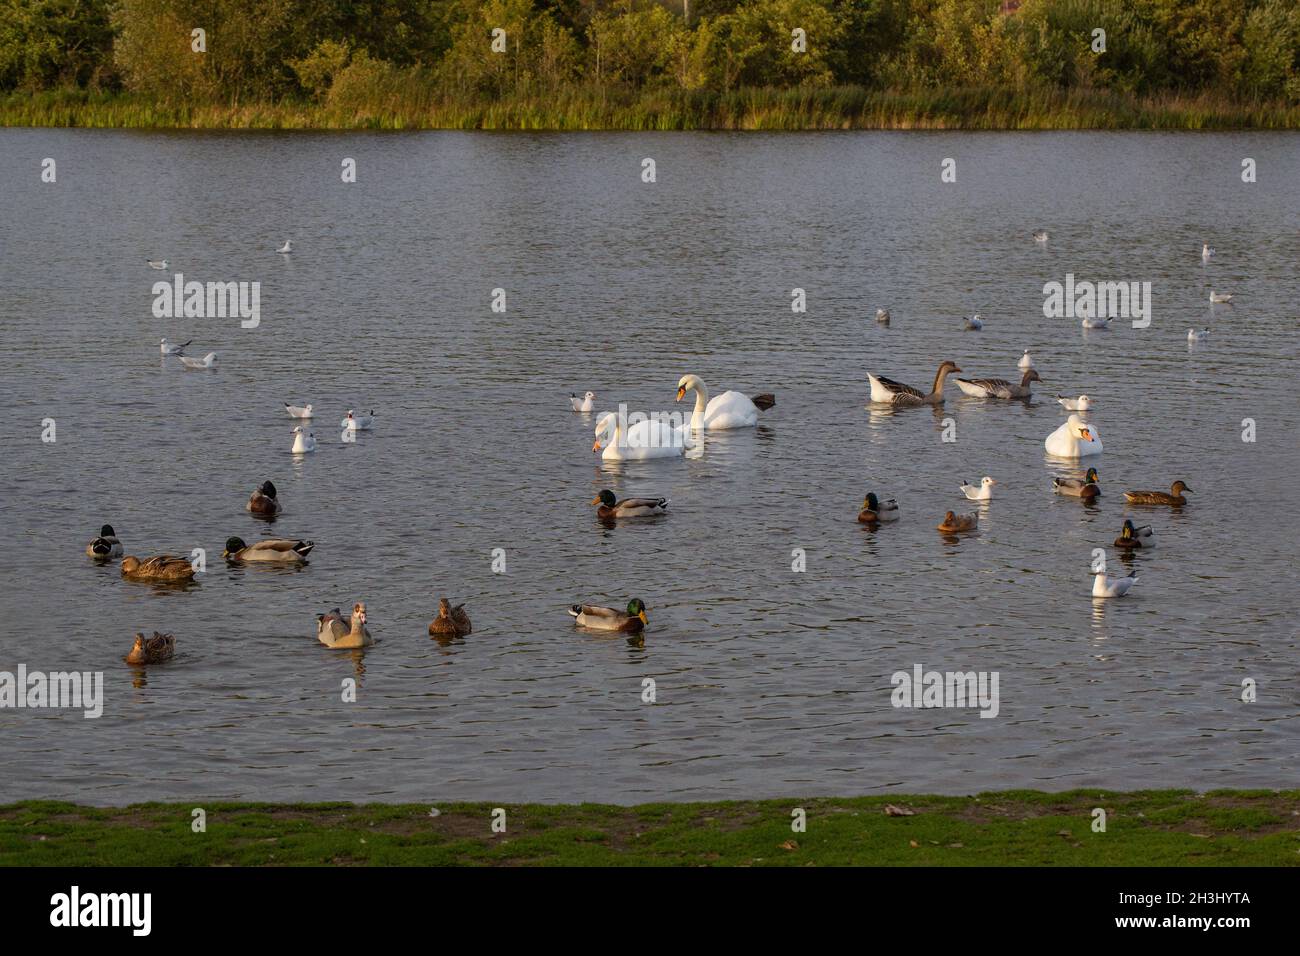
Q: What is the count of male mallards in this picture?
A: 8